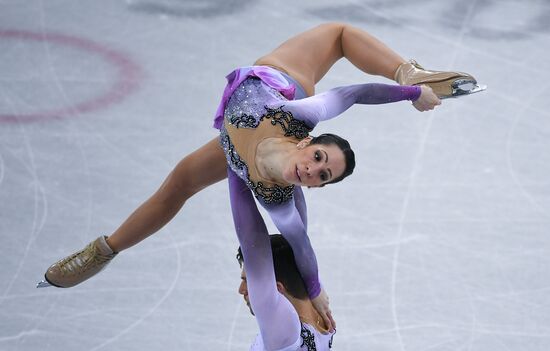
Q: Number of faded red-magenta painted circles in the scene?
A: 1